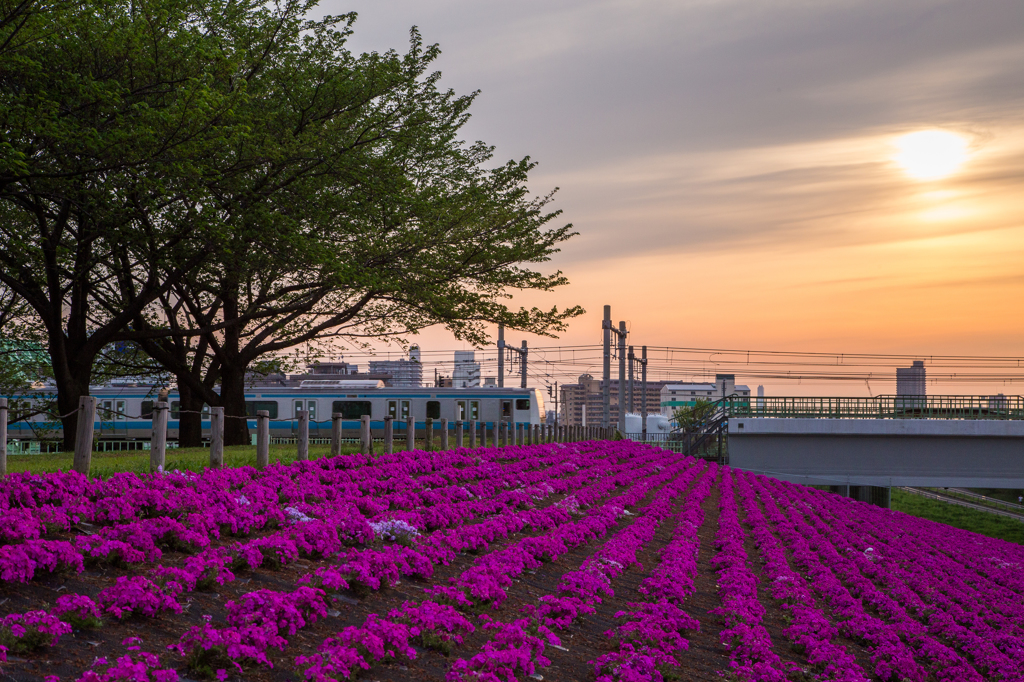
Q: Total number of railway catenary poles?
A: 6